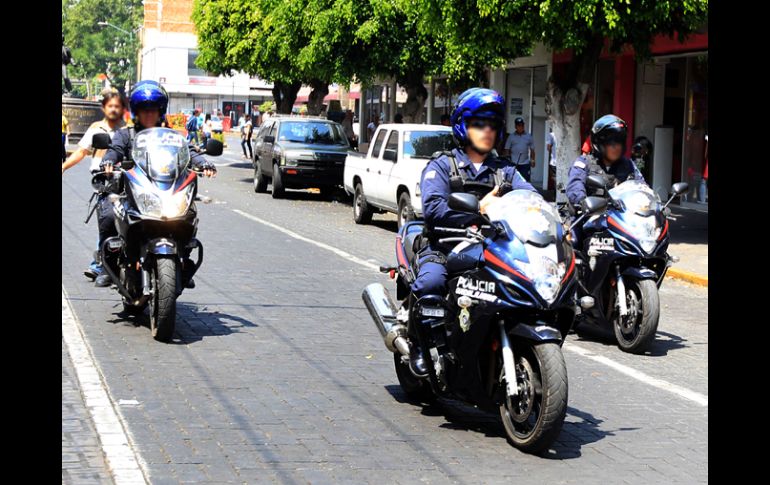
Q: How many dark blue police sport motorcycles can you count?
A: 3